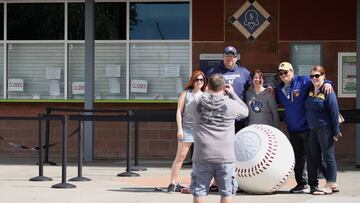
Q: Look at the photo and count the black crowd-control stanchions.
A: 6